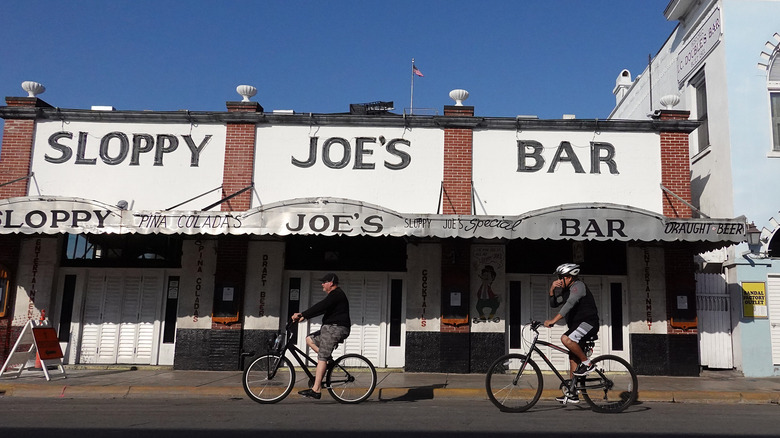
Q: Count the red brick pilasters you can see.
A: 4